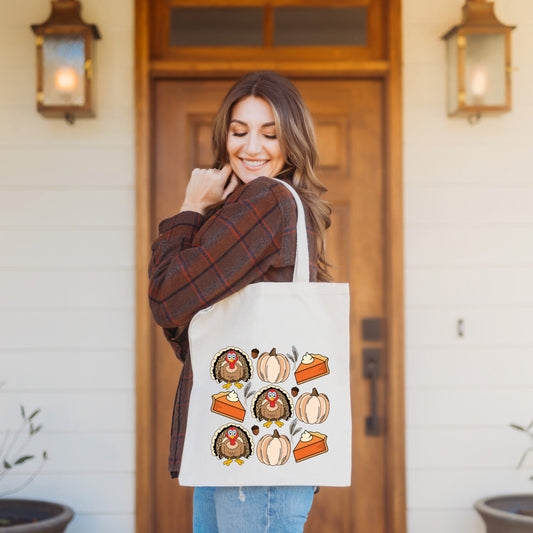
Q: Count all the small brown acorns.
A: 3